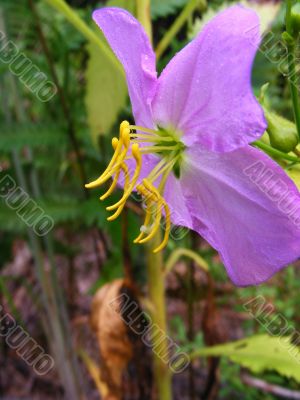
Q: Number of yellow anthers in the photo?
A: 8